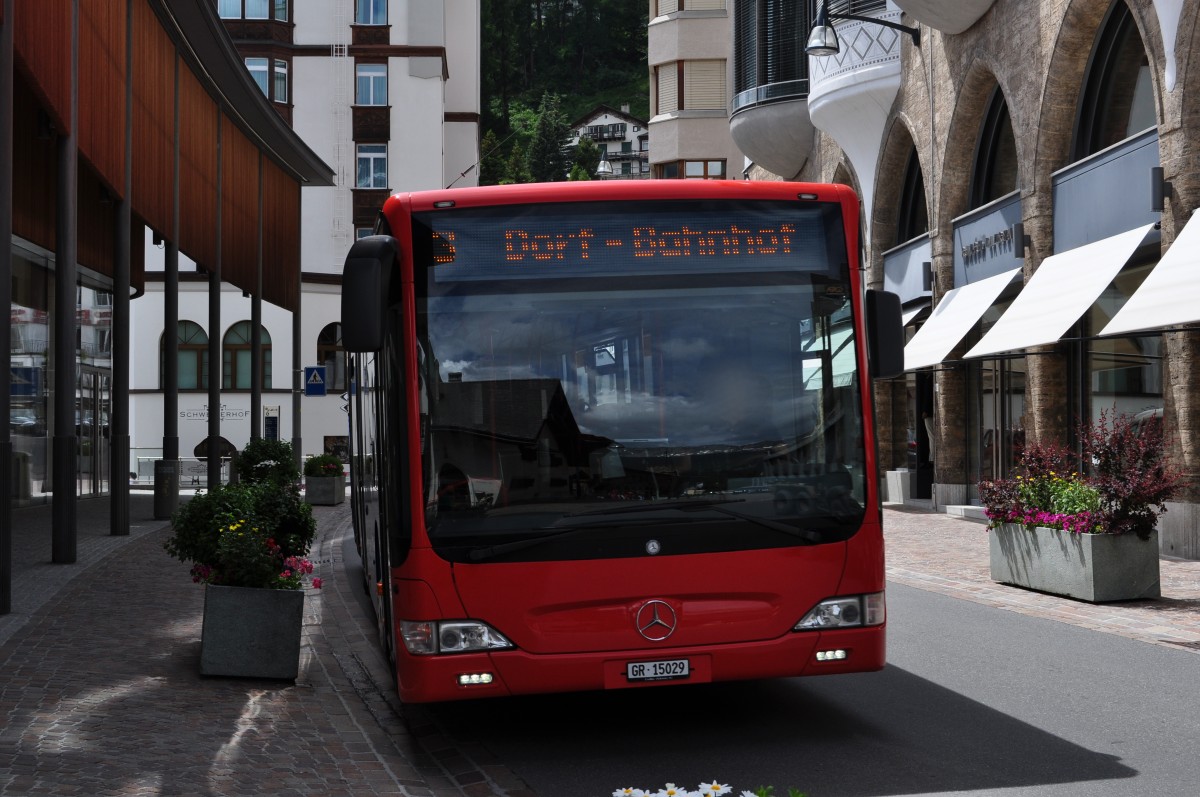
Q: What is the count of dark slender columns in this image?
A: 7